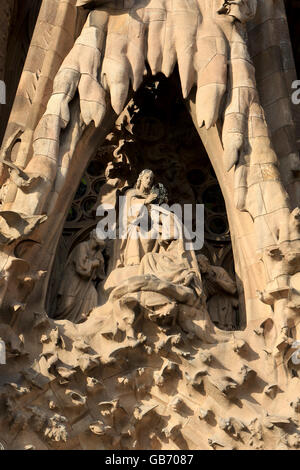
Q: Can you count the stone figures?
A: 4